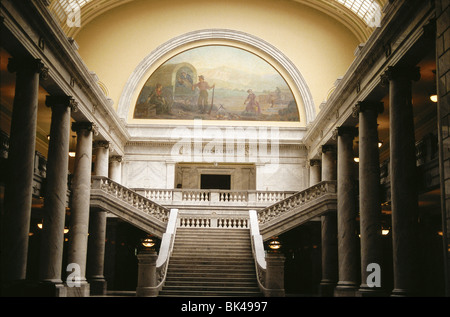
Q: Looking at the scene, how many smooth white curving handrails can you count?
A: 2